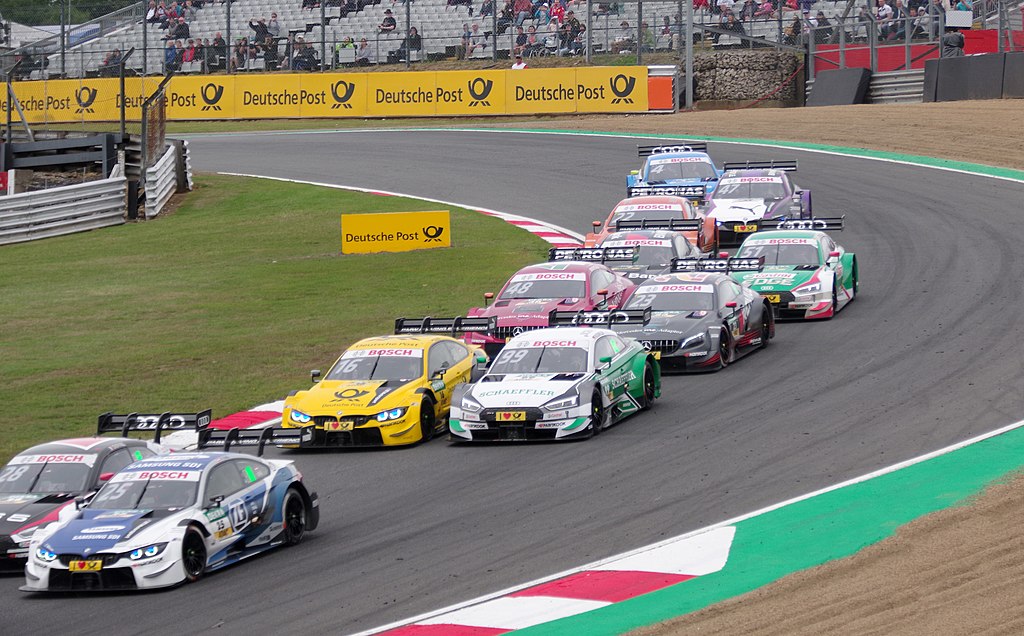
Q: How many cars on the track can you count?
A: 11